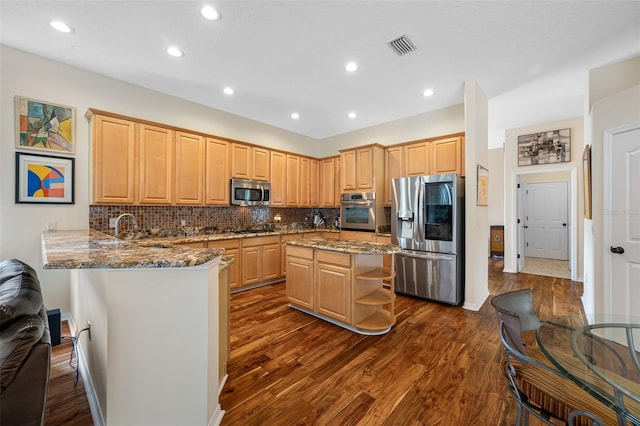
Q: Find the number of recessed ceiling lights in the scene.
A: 8